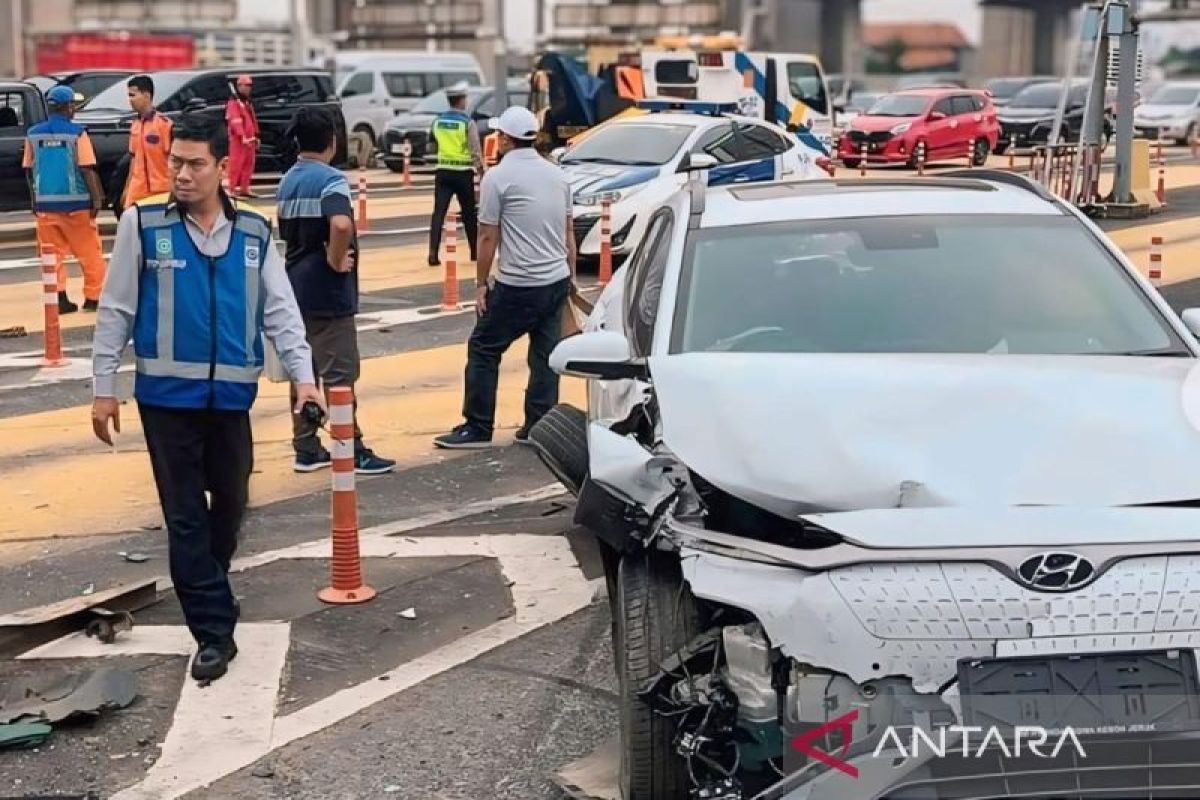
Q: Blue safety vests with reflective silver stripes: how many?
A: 2